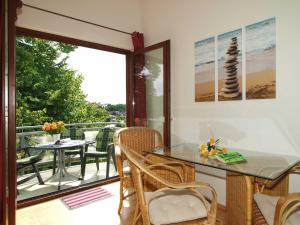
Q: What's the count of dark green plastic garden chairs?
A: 3